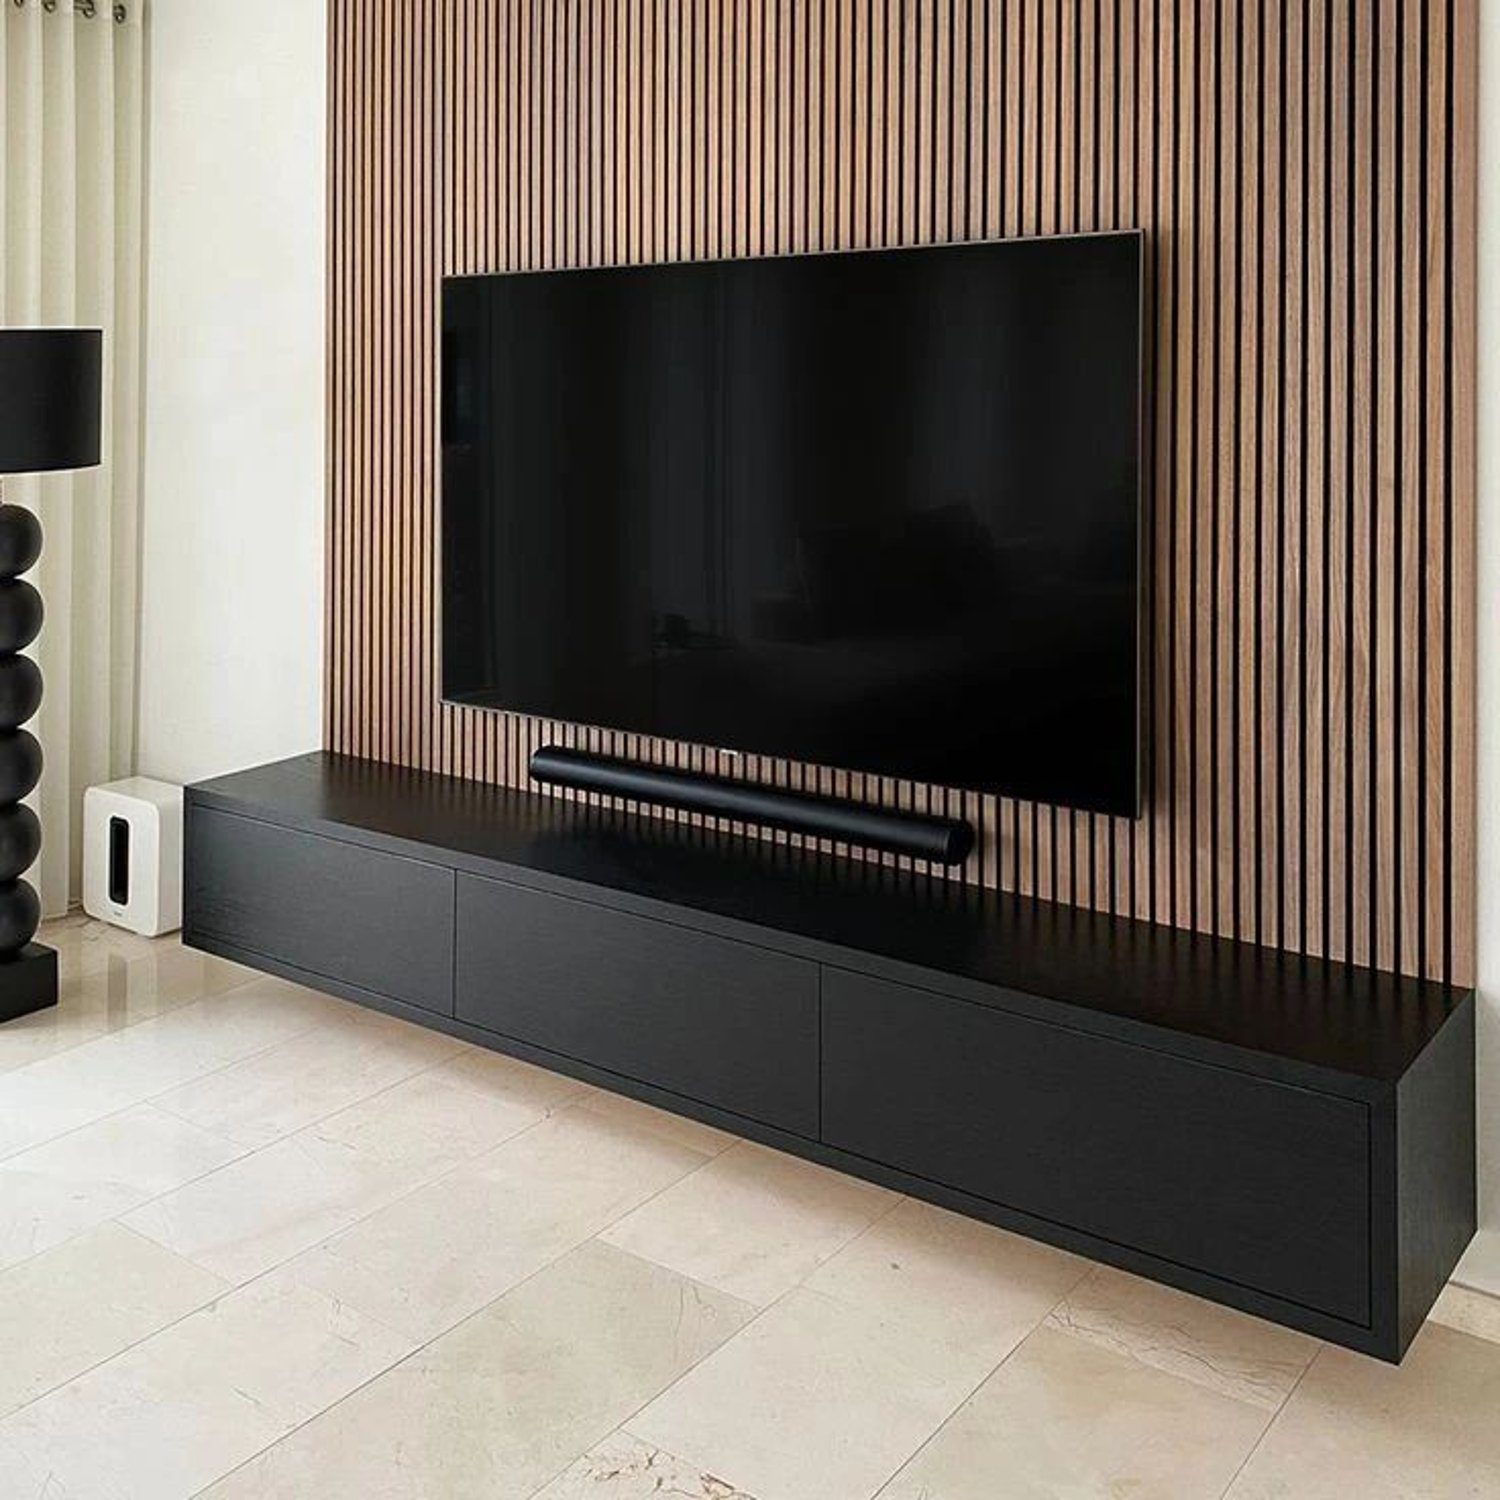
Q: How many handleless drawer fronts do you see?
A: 3